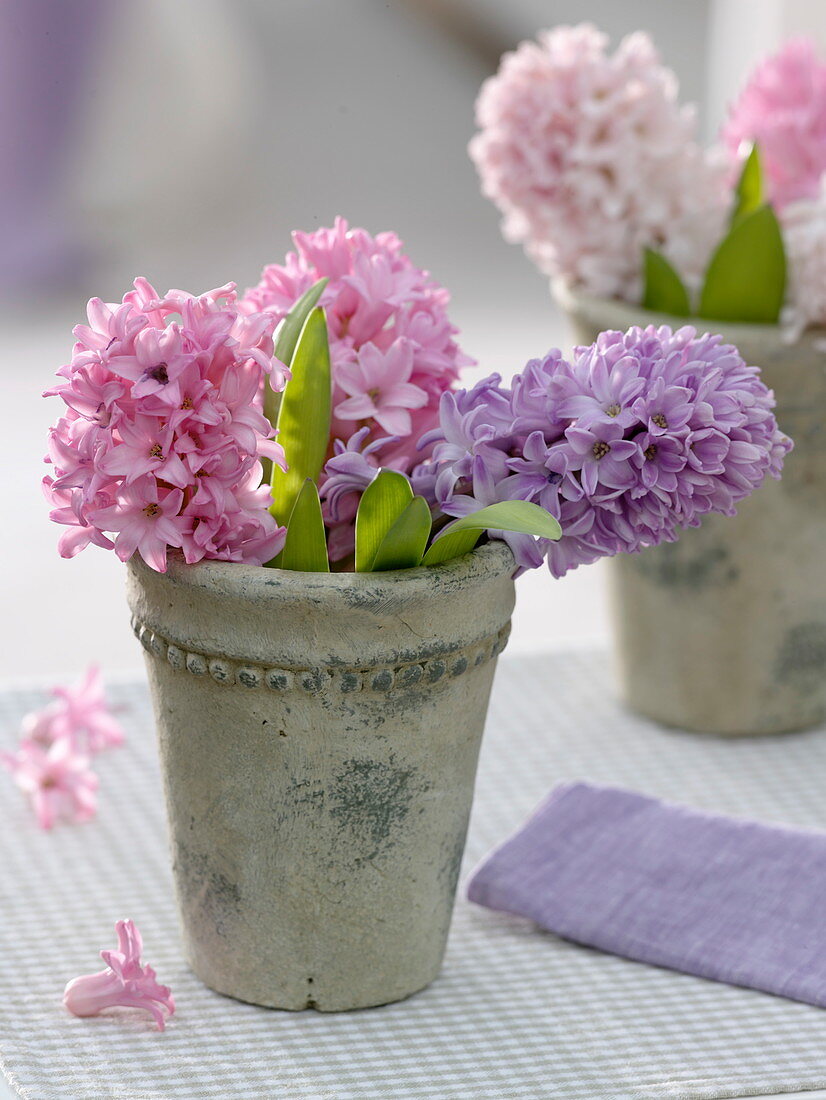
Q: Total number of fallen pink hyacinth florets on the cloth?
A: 3